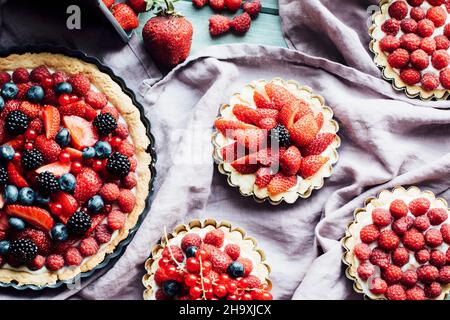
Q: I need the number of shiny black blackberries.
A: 9